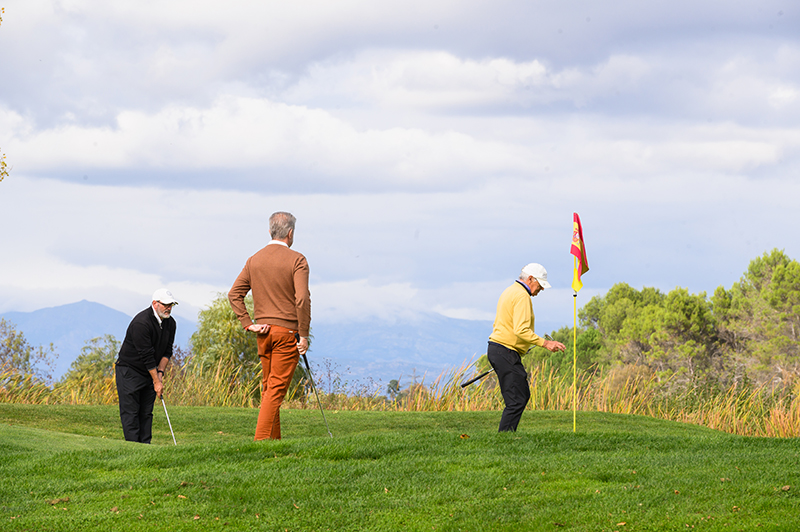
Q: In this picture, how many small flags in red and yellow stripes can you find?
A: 1